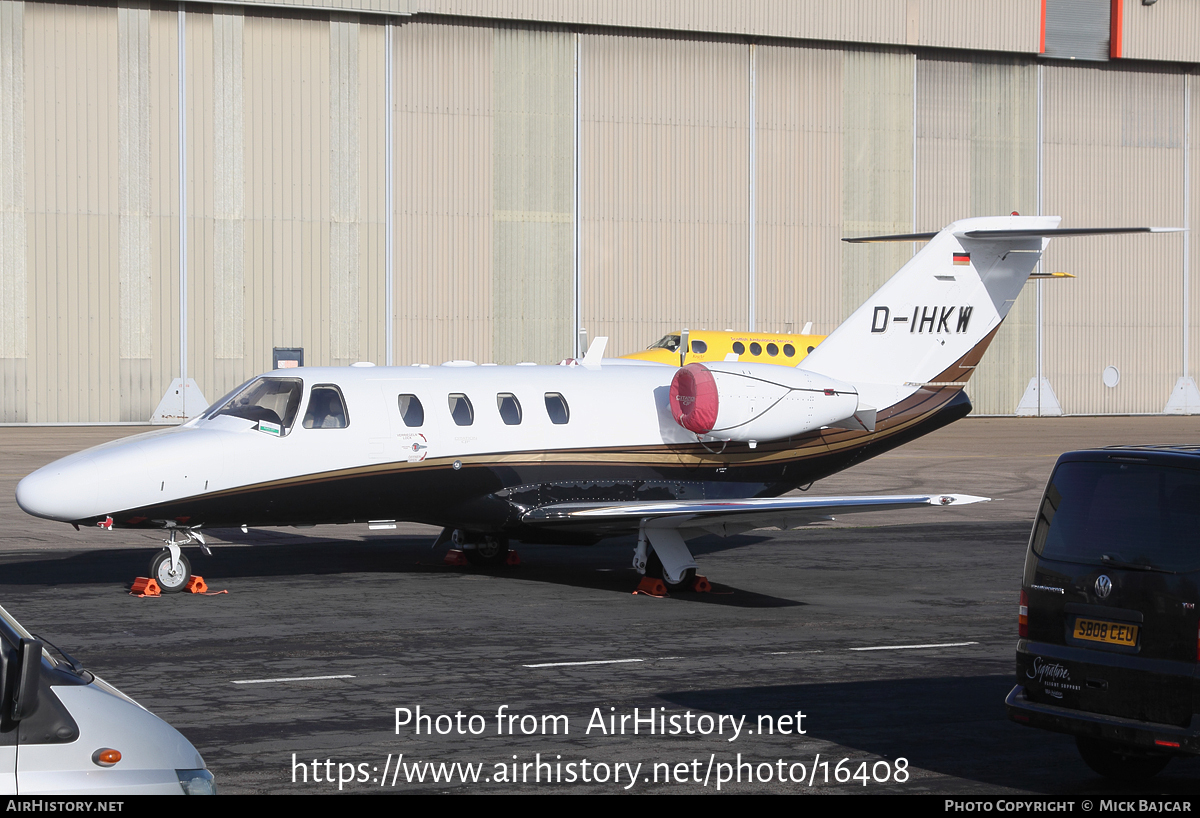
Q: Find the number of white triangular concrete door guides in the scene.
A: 3